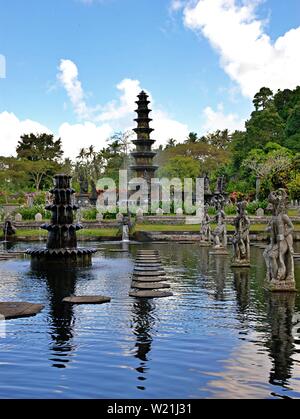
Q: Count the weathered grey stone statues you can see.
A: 4